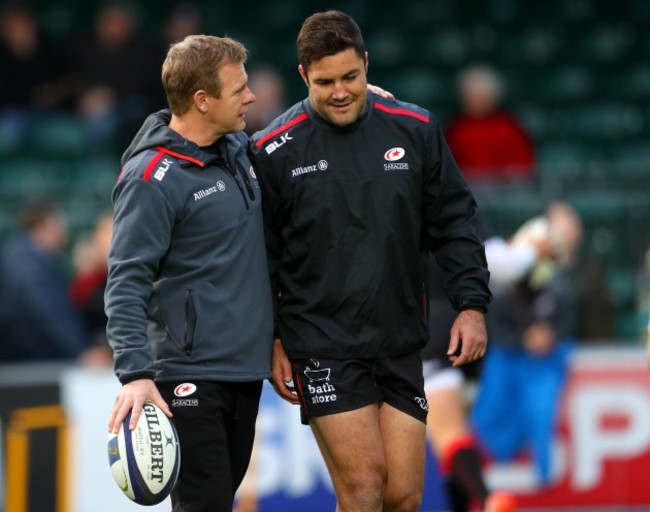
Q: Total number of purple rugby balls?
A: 0